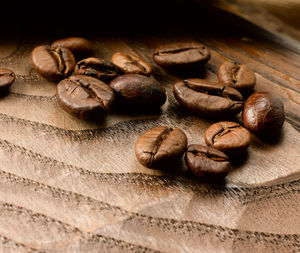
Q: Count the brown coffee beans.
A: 14